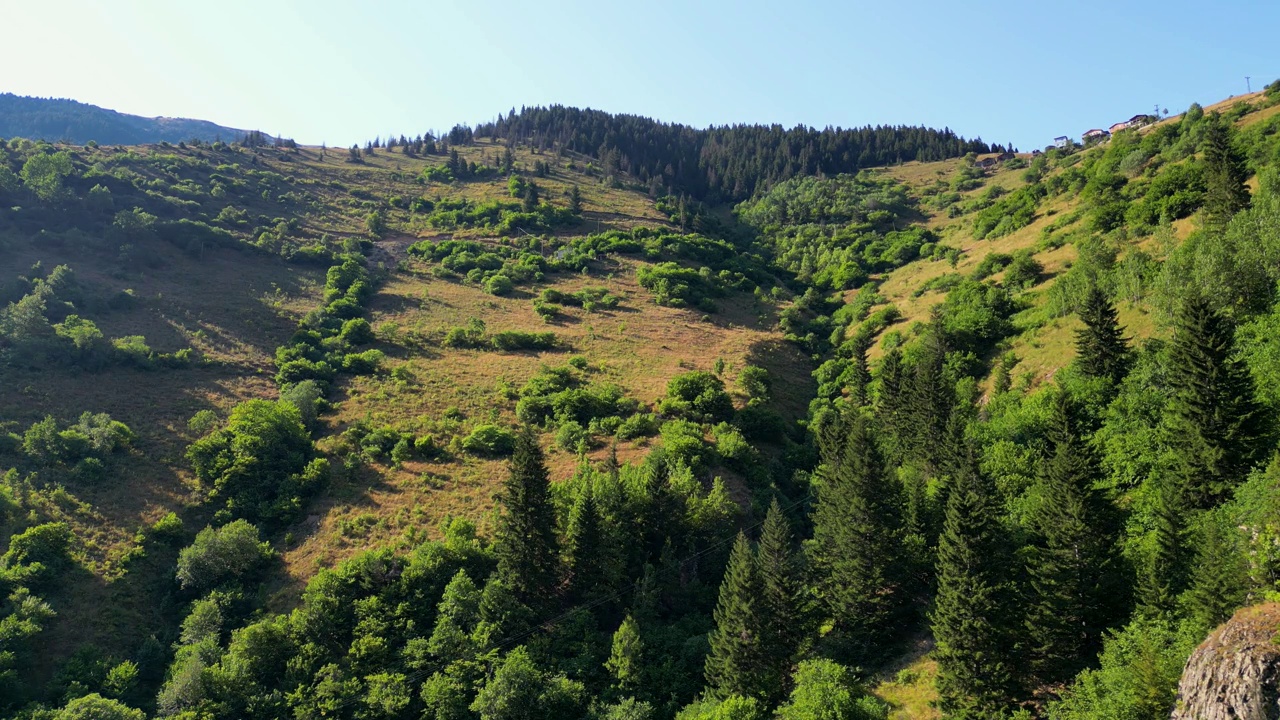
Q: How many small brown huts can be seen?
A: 2